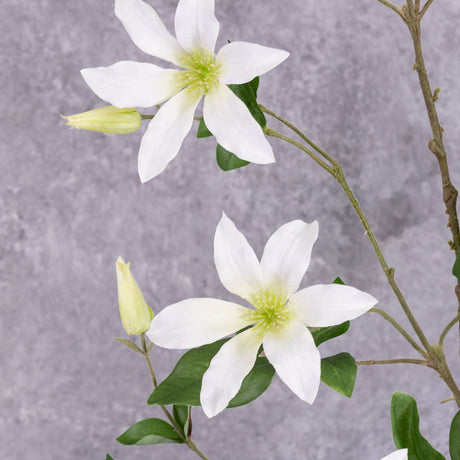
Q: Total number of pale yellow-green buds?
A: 2